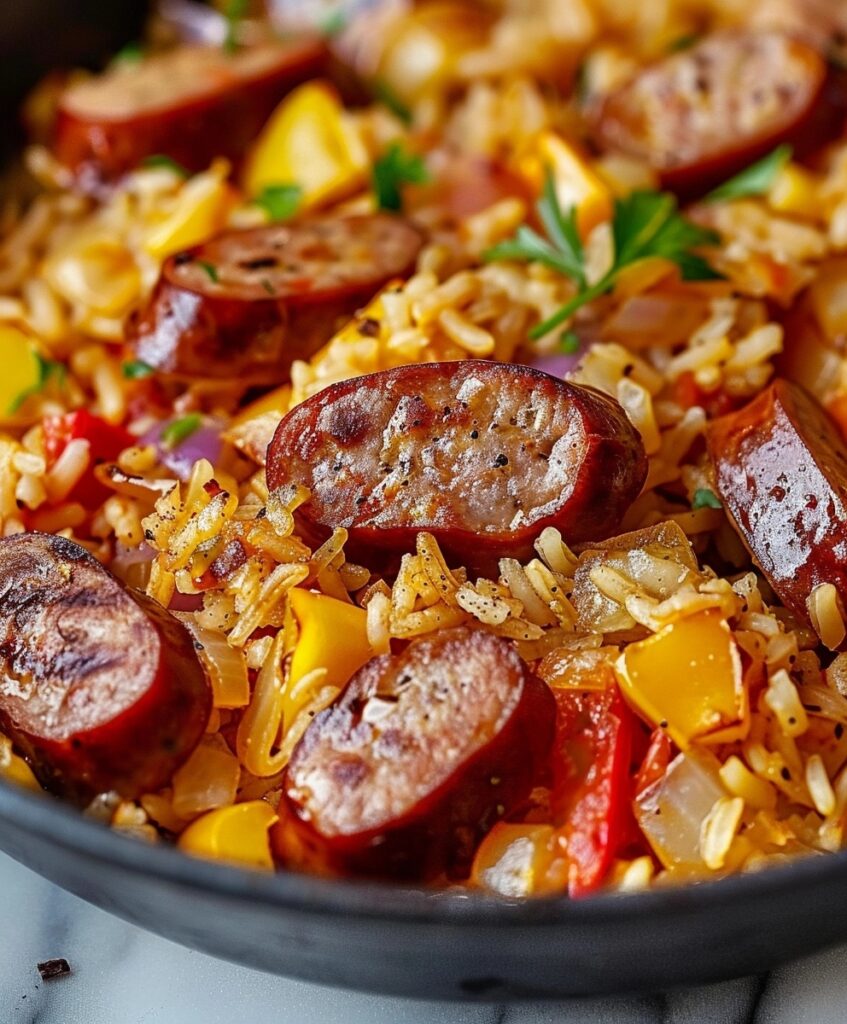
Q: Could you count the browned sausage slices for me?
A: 7